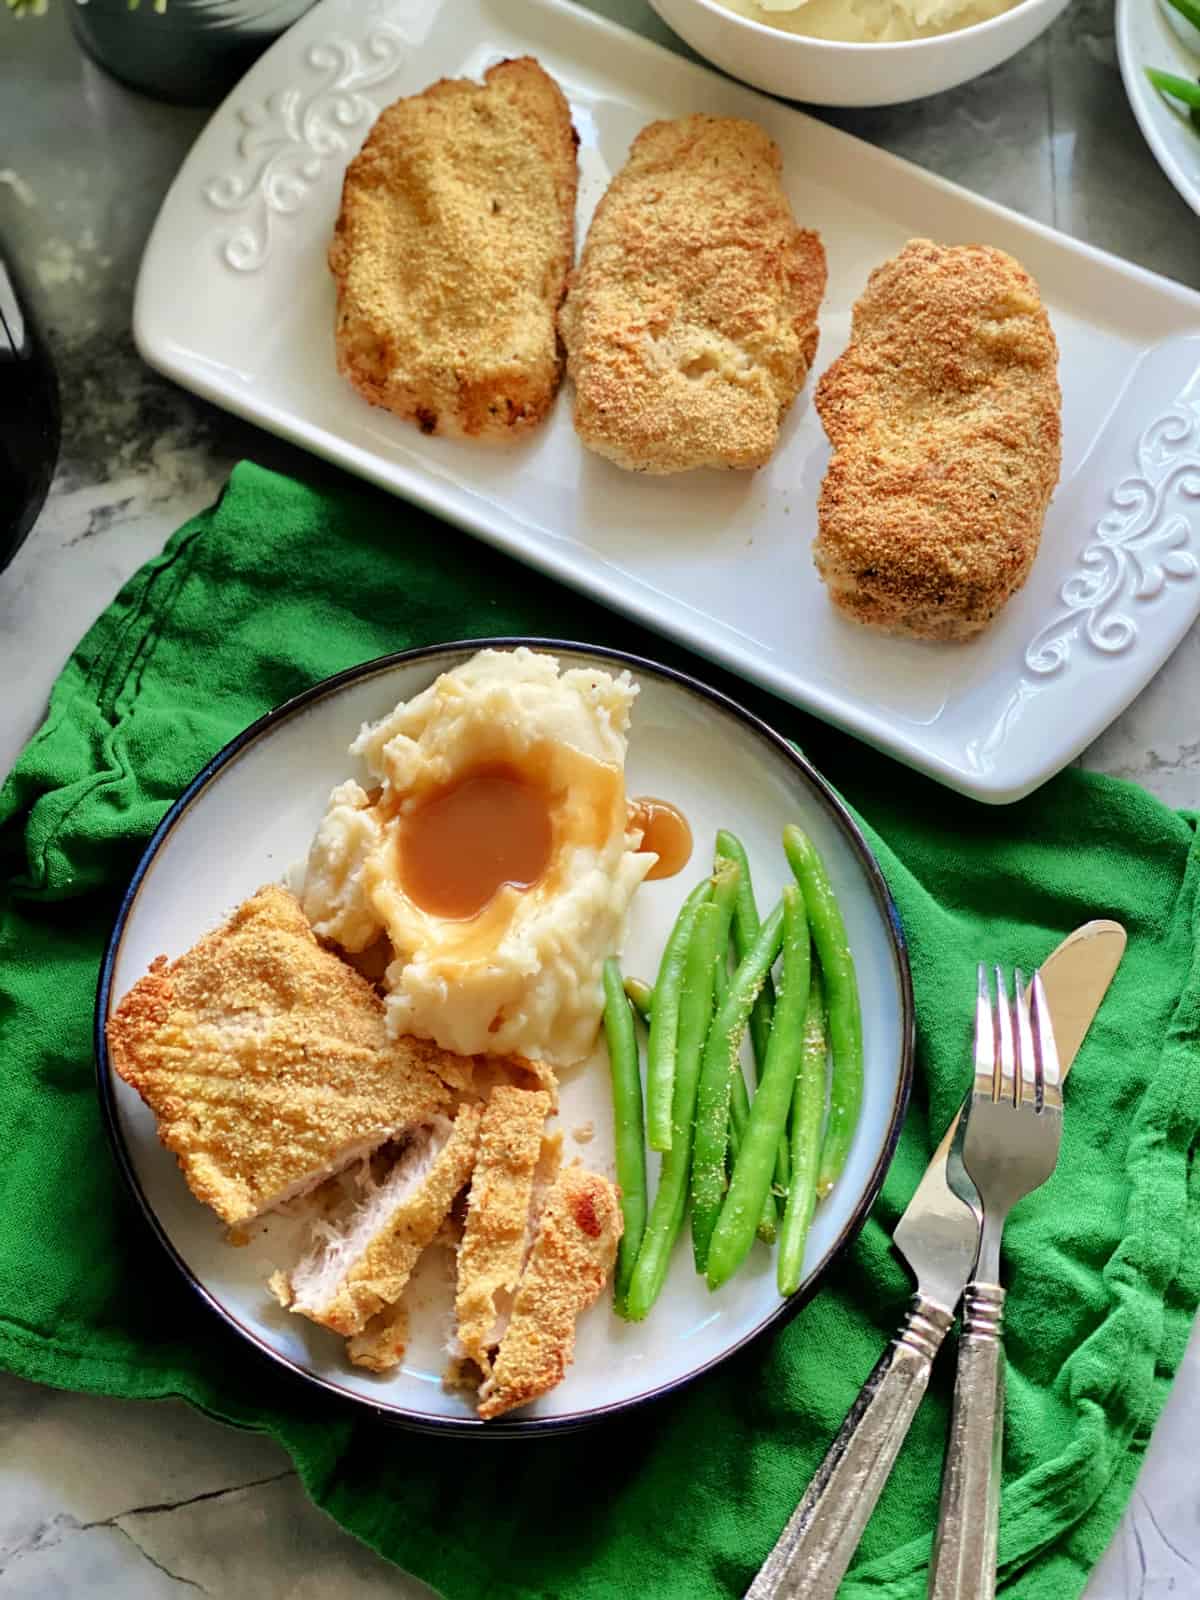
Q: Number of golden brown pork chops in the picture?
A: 4